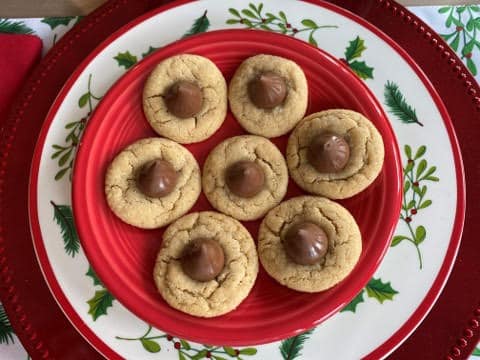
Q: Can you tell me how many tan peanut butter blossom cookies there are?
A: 7